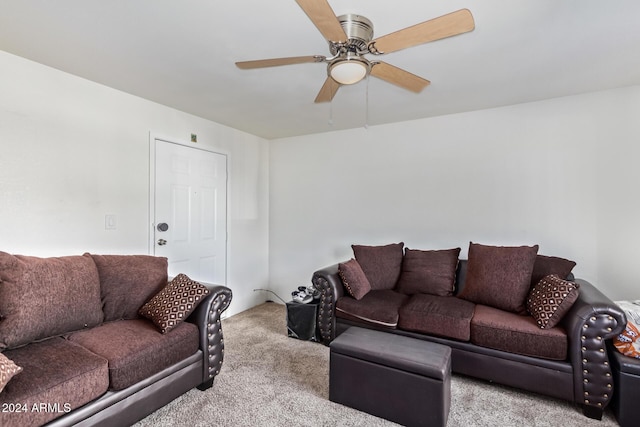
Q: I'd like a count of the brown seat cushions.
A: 5